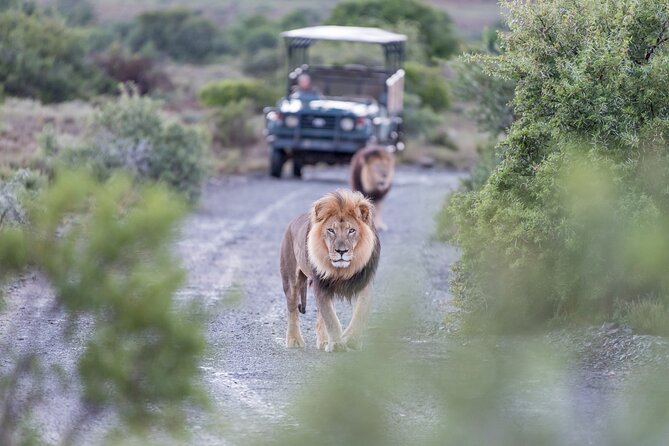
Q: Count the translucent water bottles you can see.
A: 0